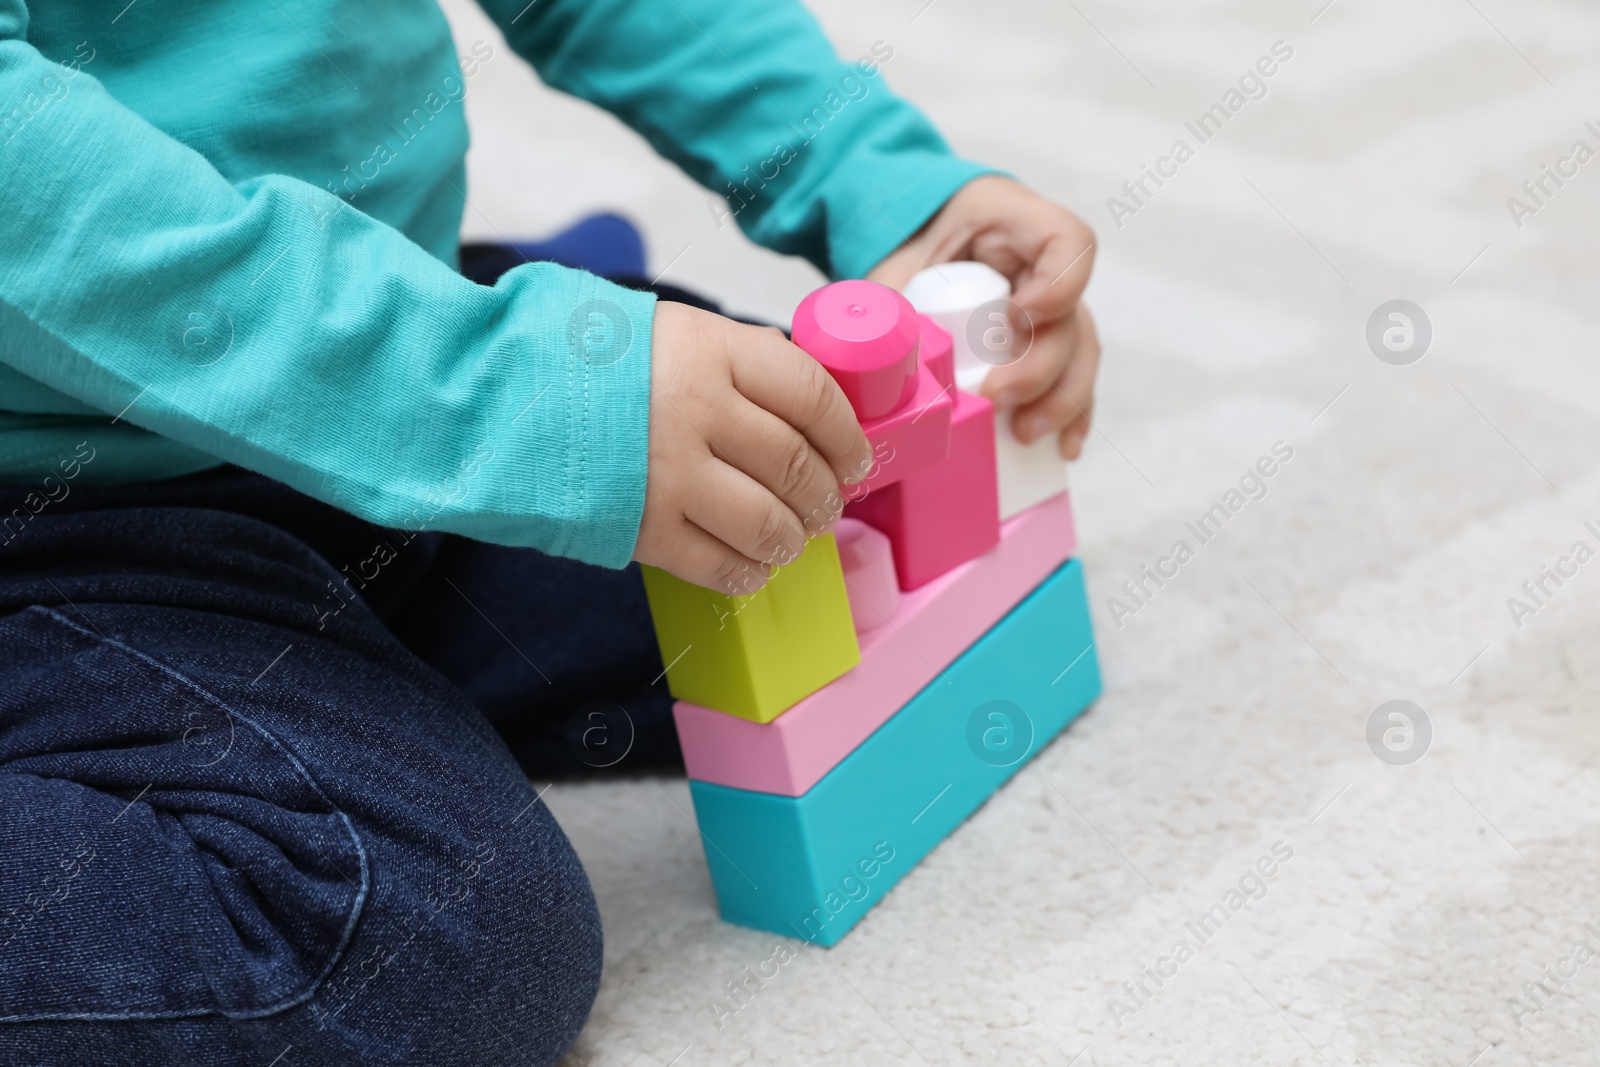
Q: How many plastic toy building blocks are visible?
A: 6